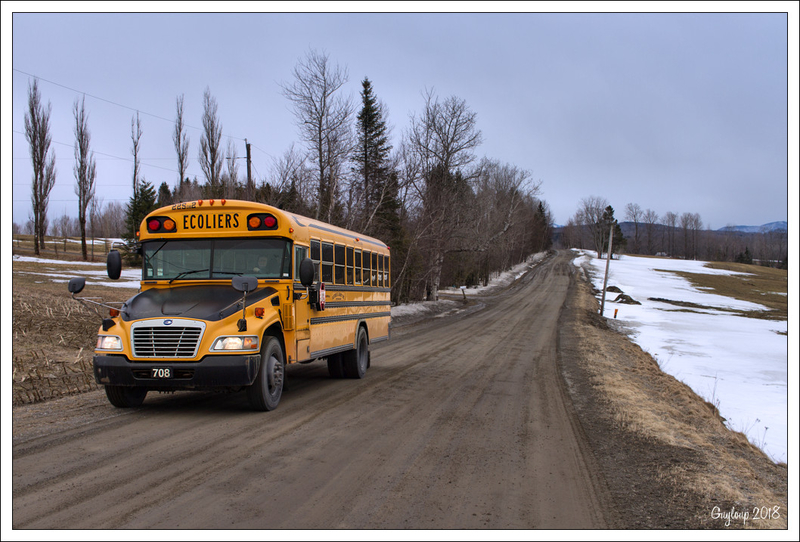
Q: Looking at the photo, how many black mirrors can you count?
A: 4